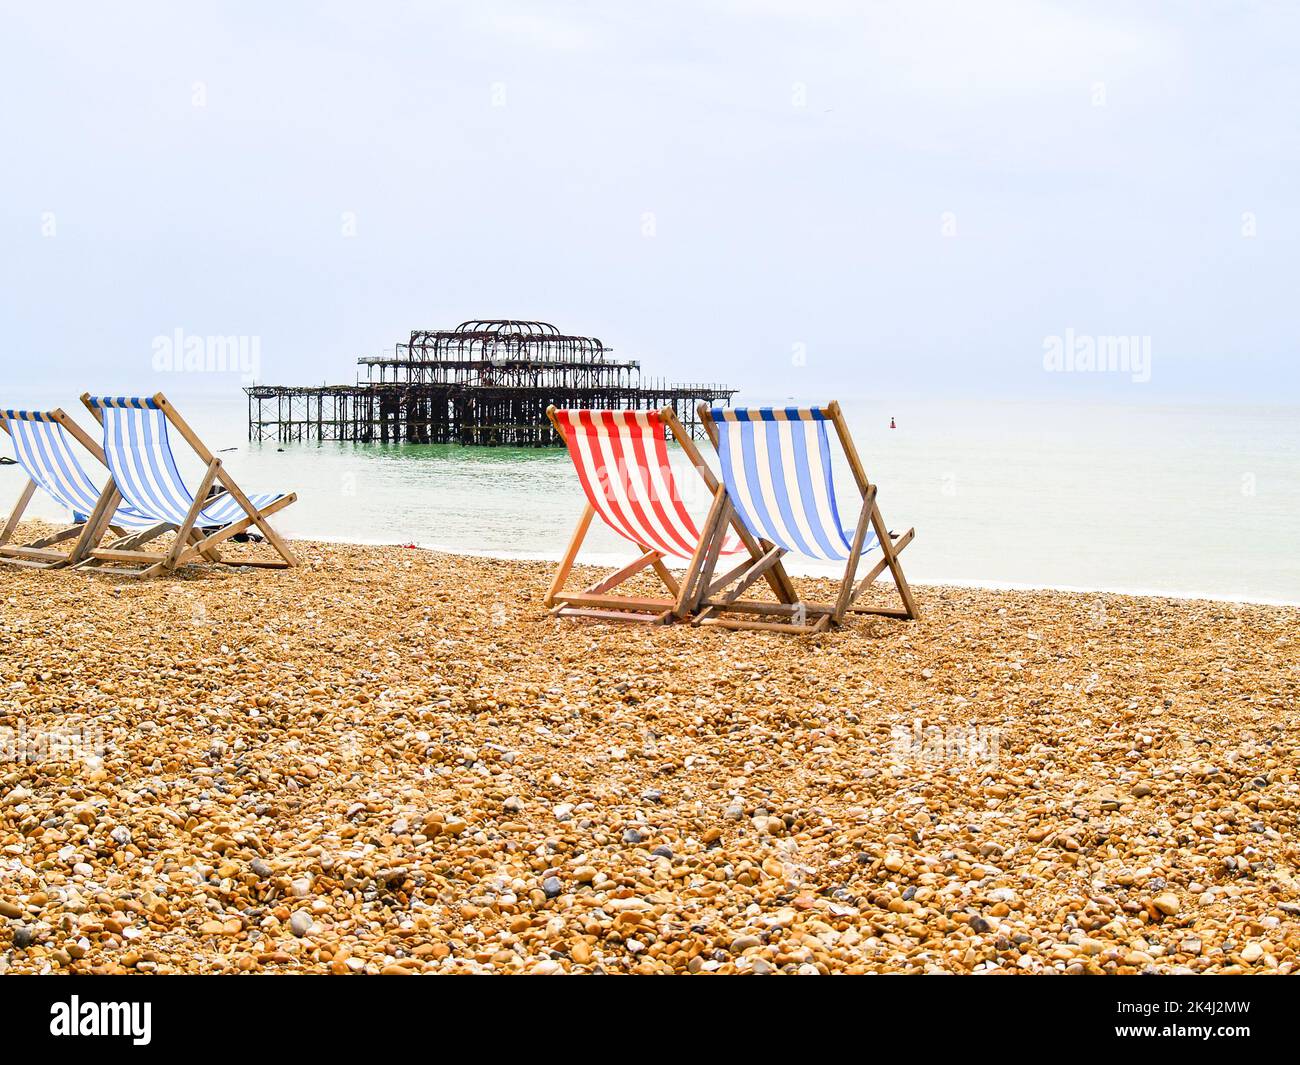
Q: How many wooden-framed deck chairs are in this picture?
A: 4